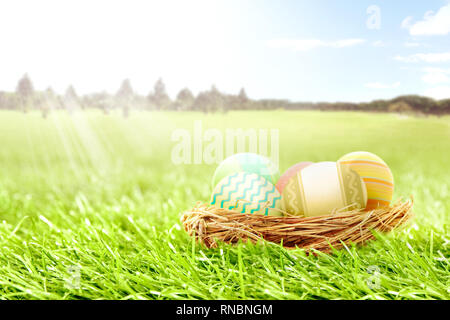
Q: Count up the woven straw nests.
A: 1